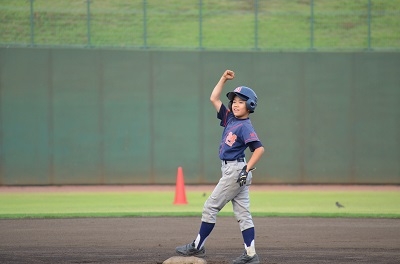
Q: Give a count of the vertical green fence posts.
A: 7